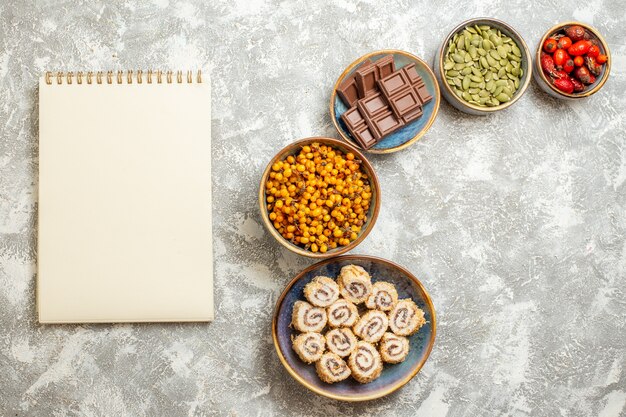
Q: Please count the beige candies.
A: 12